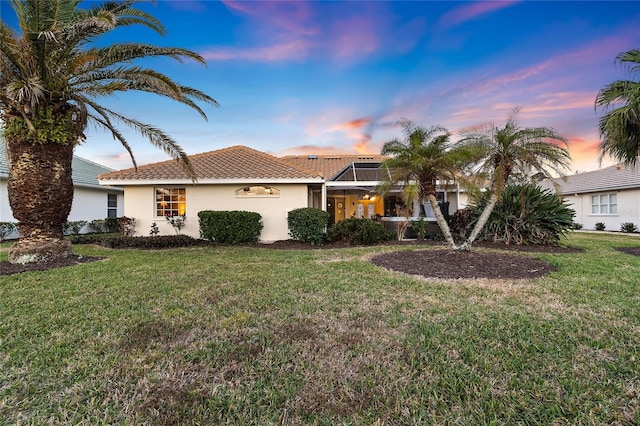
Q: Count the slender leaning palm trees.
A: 2